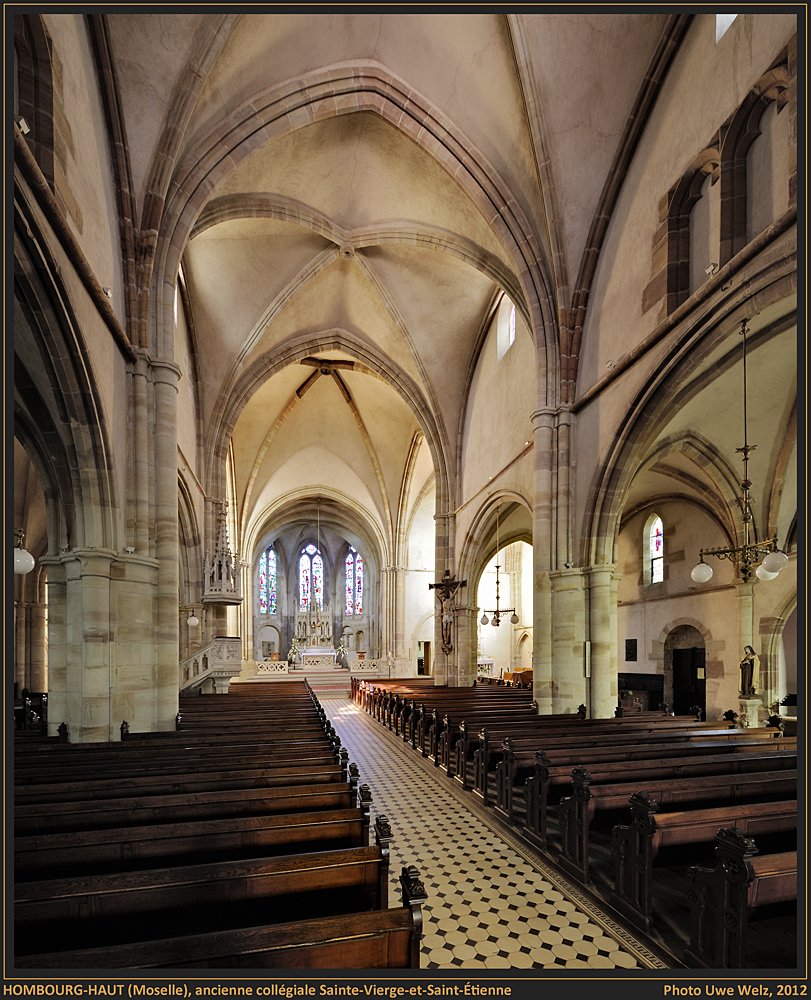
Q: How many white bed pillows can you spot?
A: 0